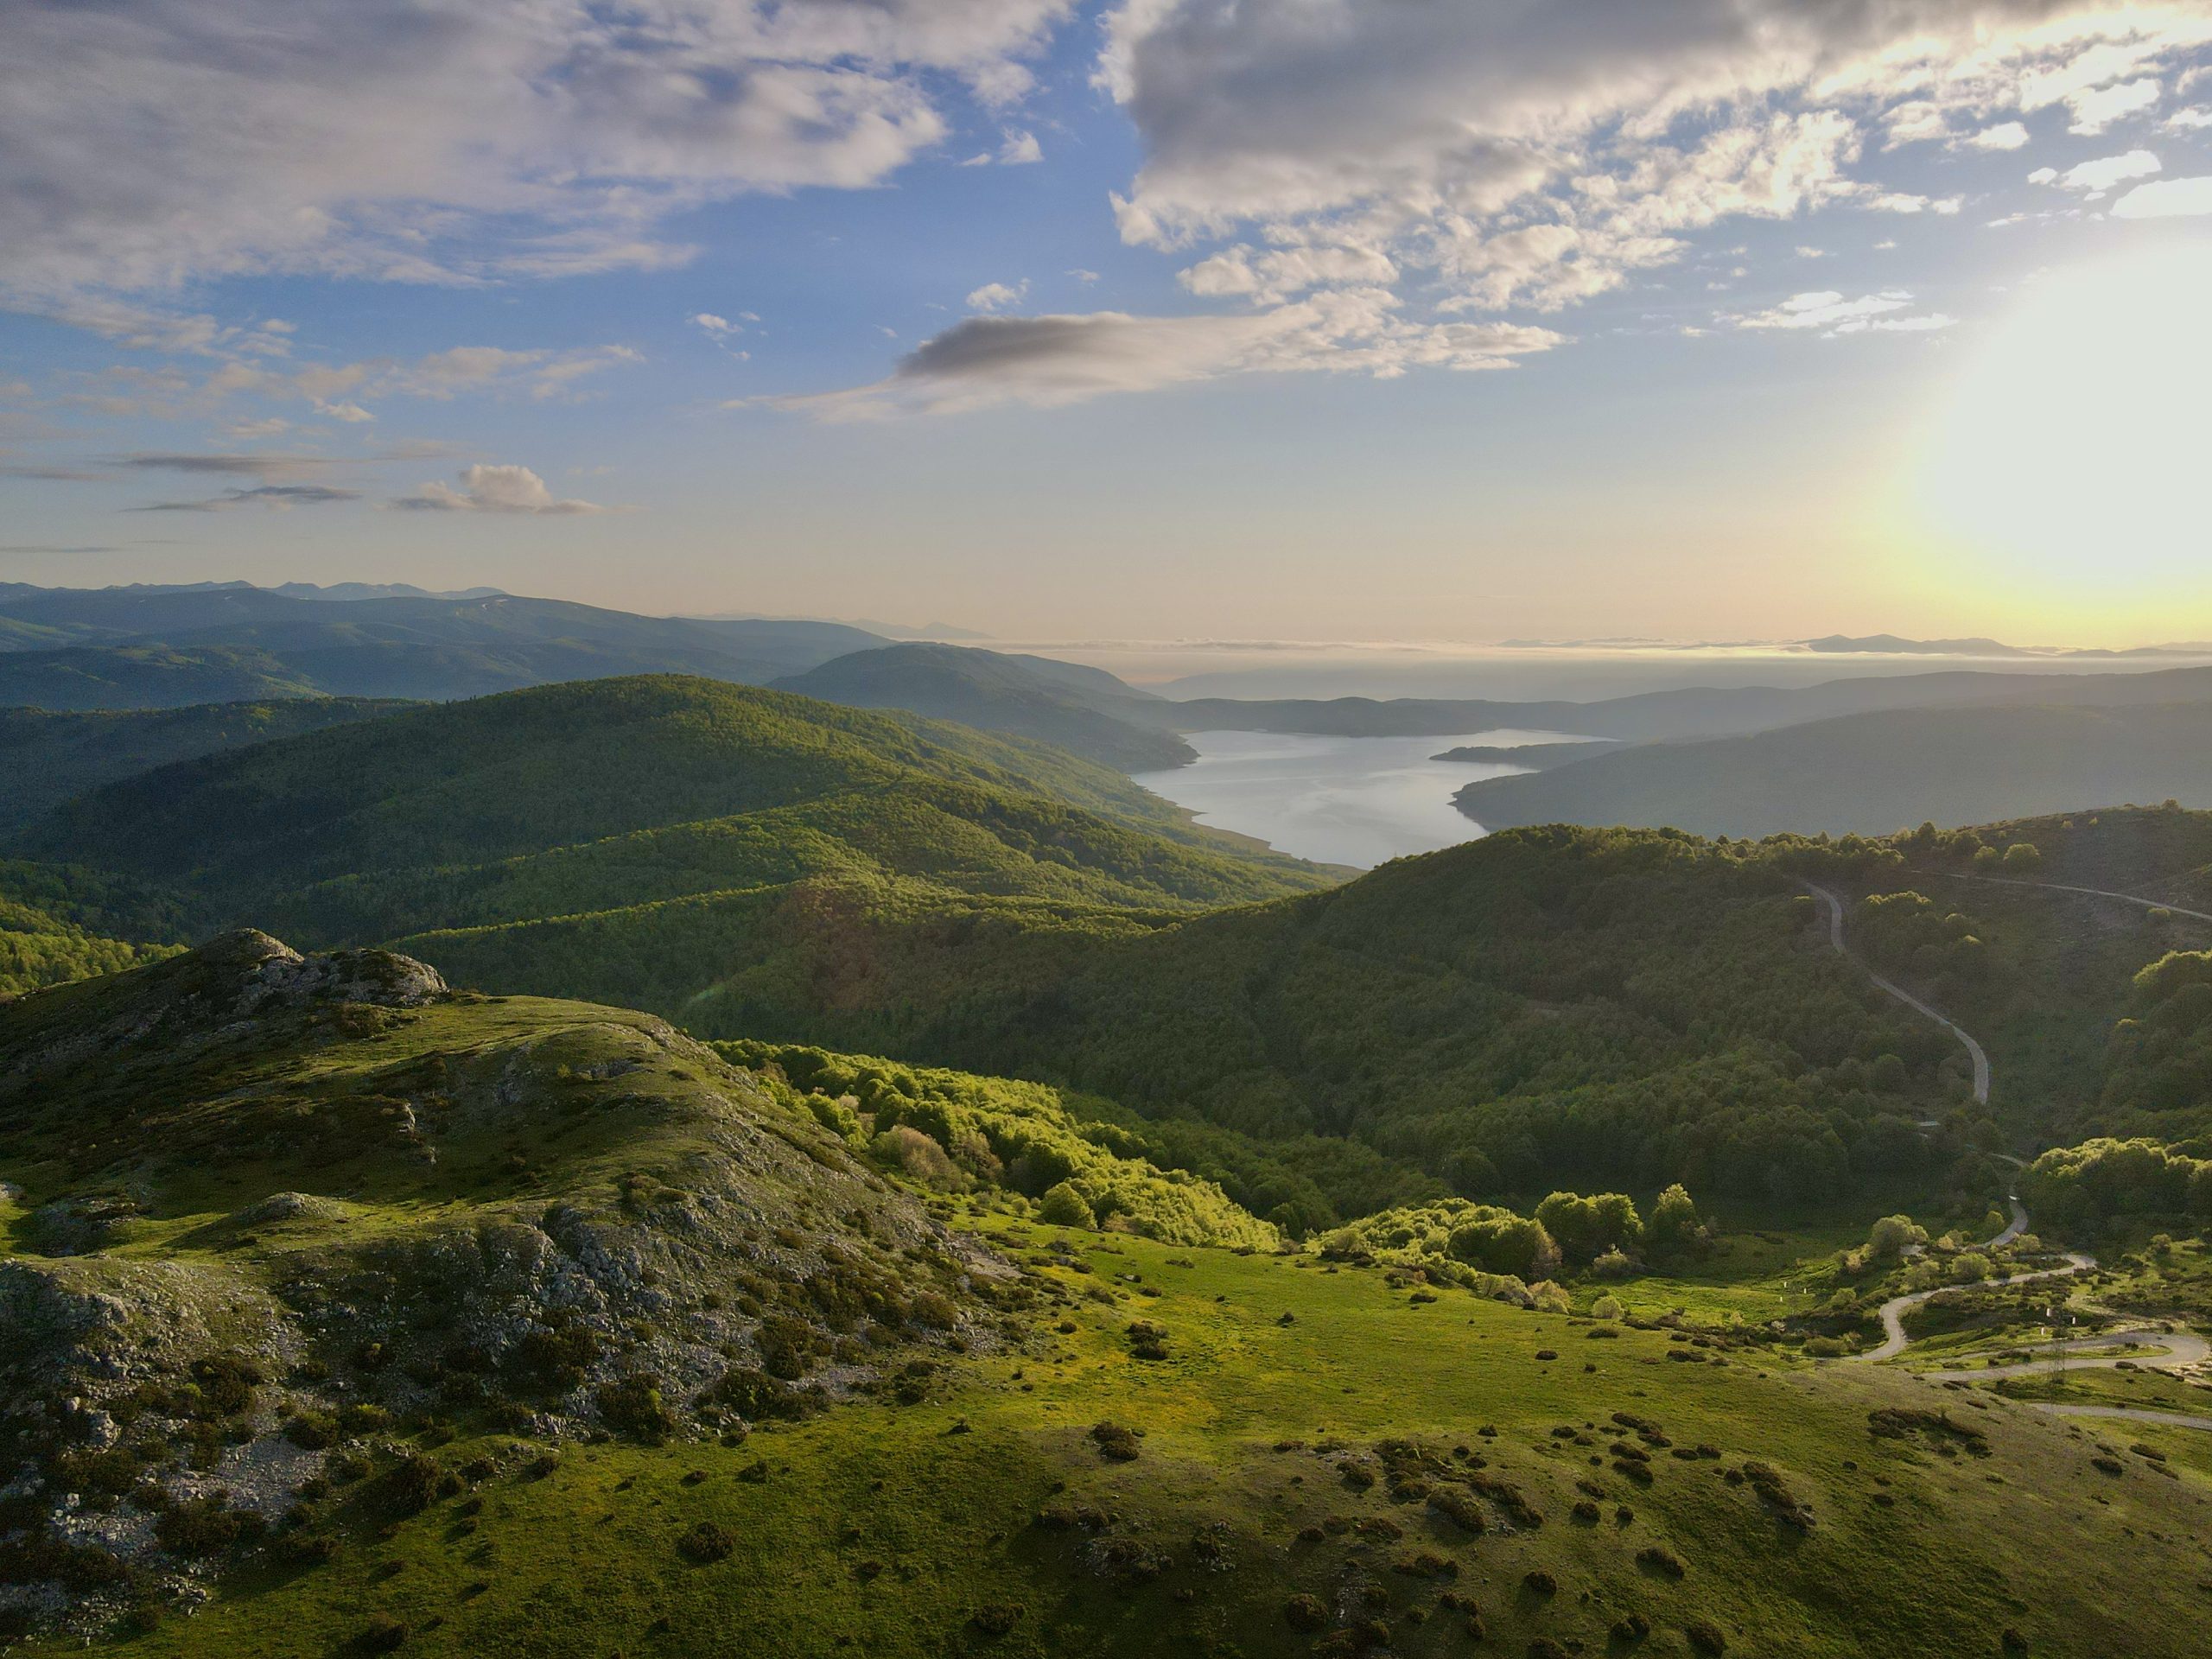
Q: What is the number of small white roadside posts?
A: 6